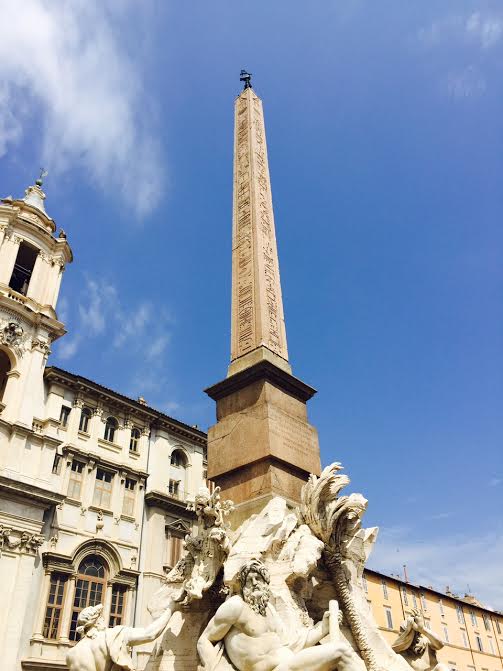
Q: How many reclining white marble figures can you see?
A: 3